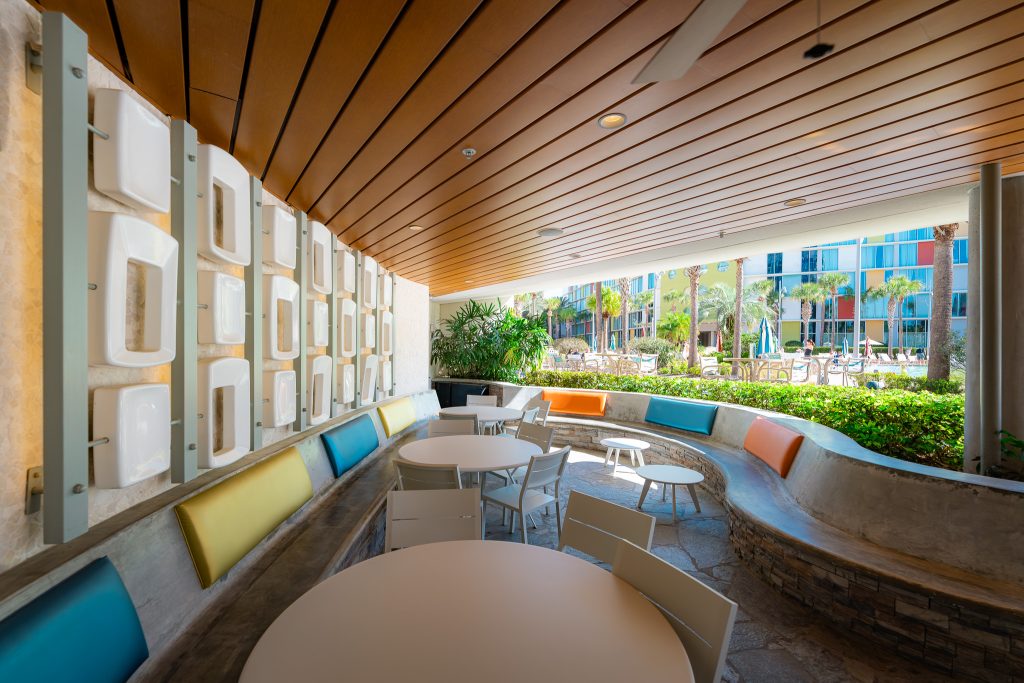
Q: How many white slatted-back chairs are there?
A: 11